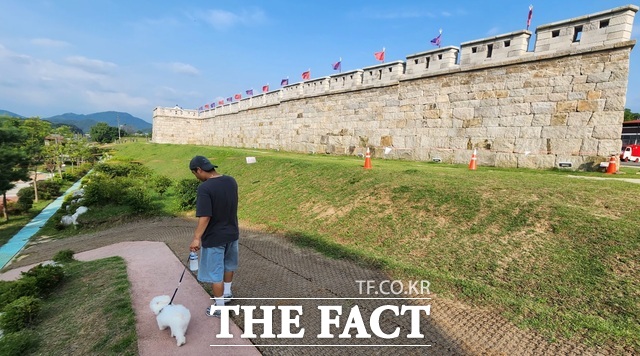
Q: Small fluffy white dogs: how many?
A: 1